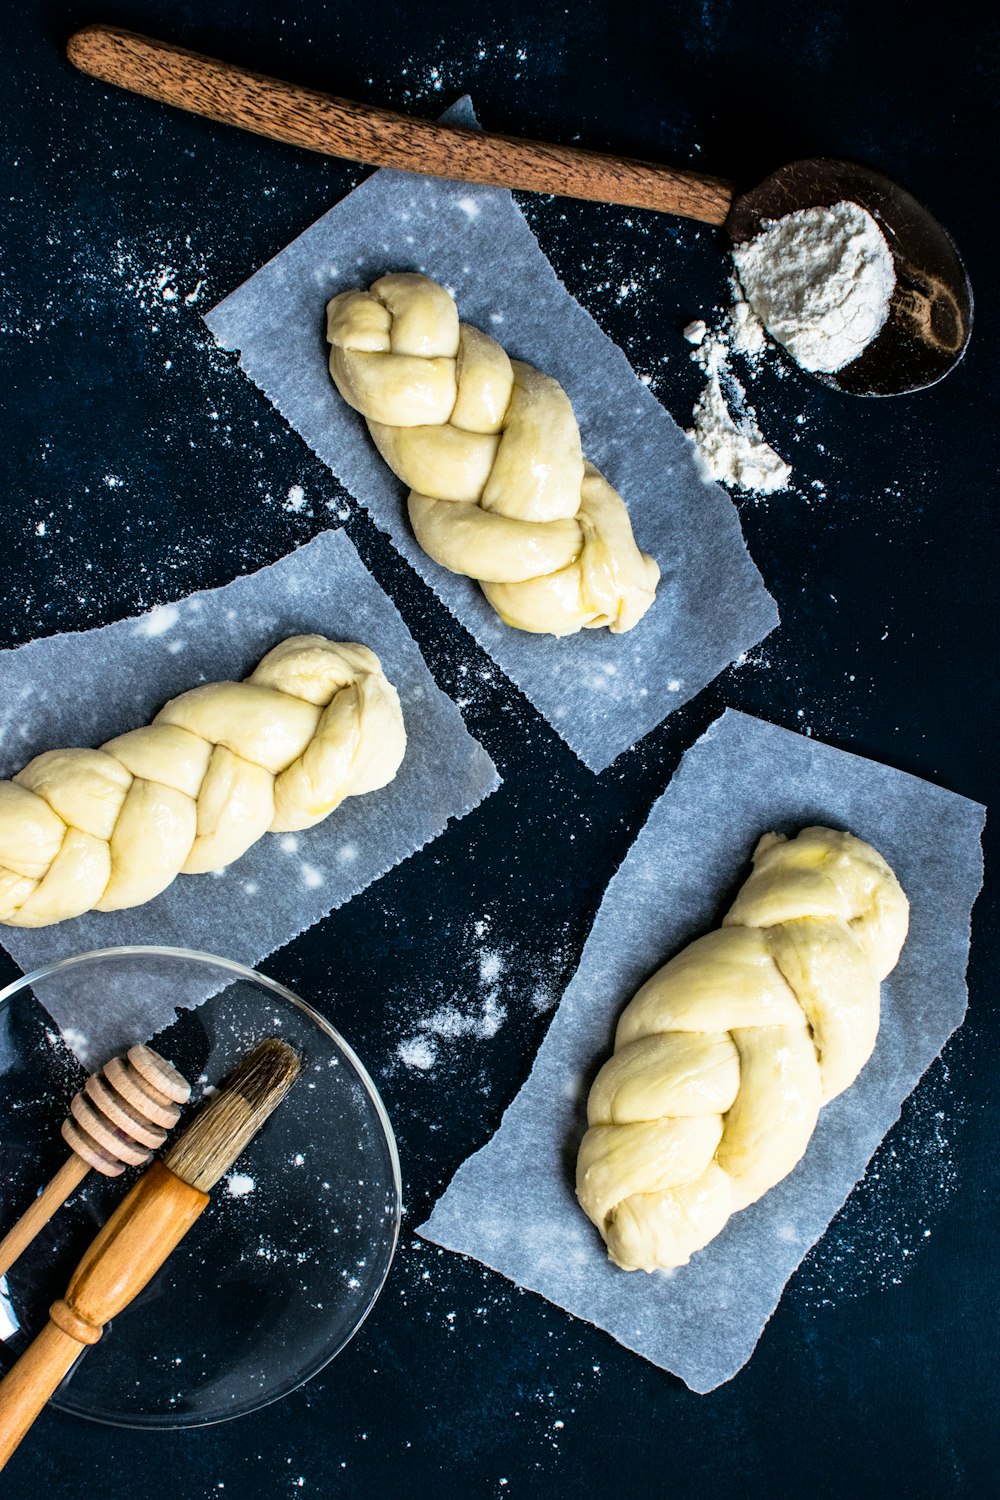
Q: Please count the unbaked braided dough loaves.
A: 3